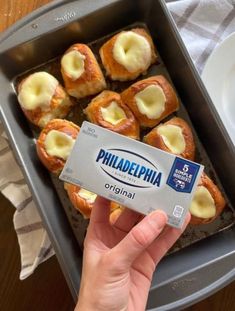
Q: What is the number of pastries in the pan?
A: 9